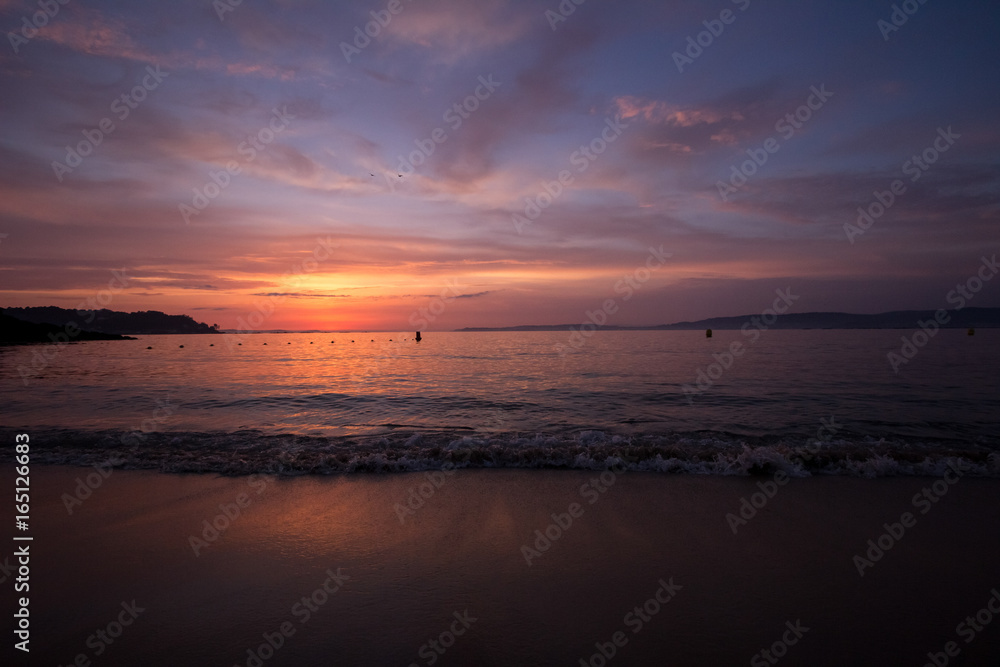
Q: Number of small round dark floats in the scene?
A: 13